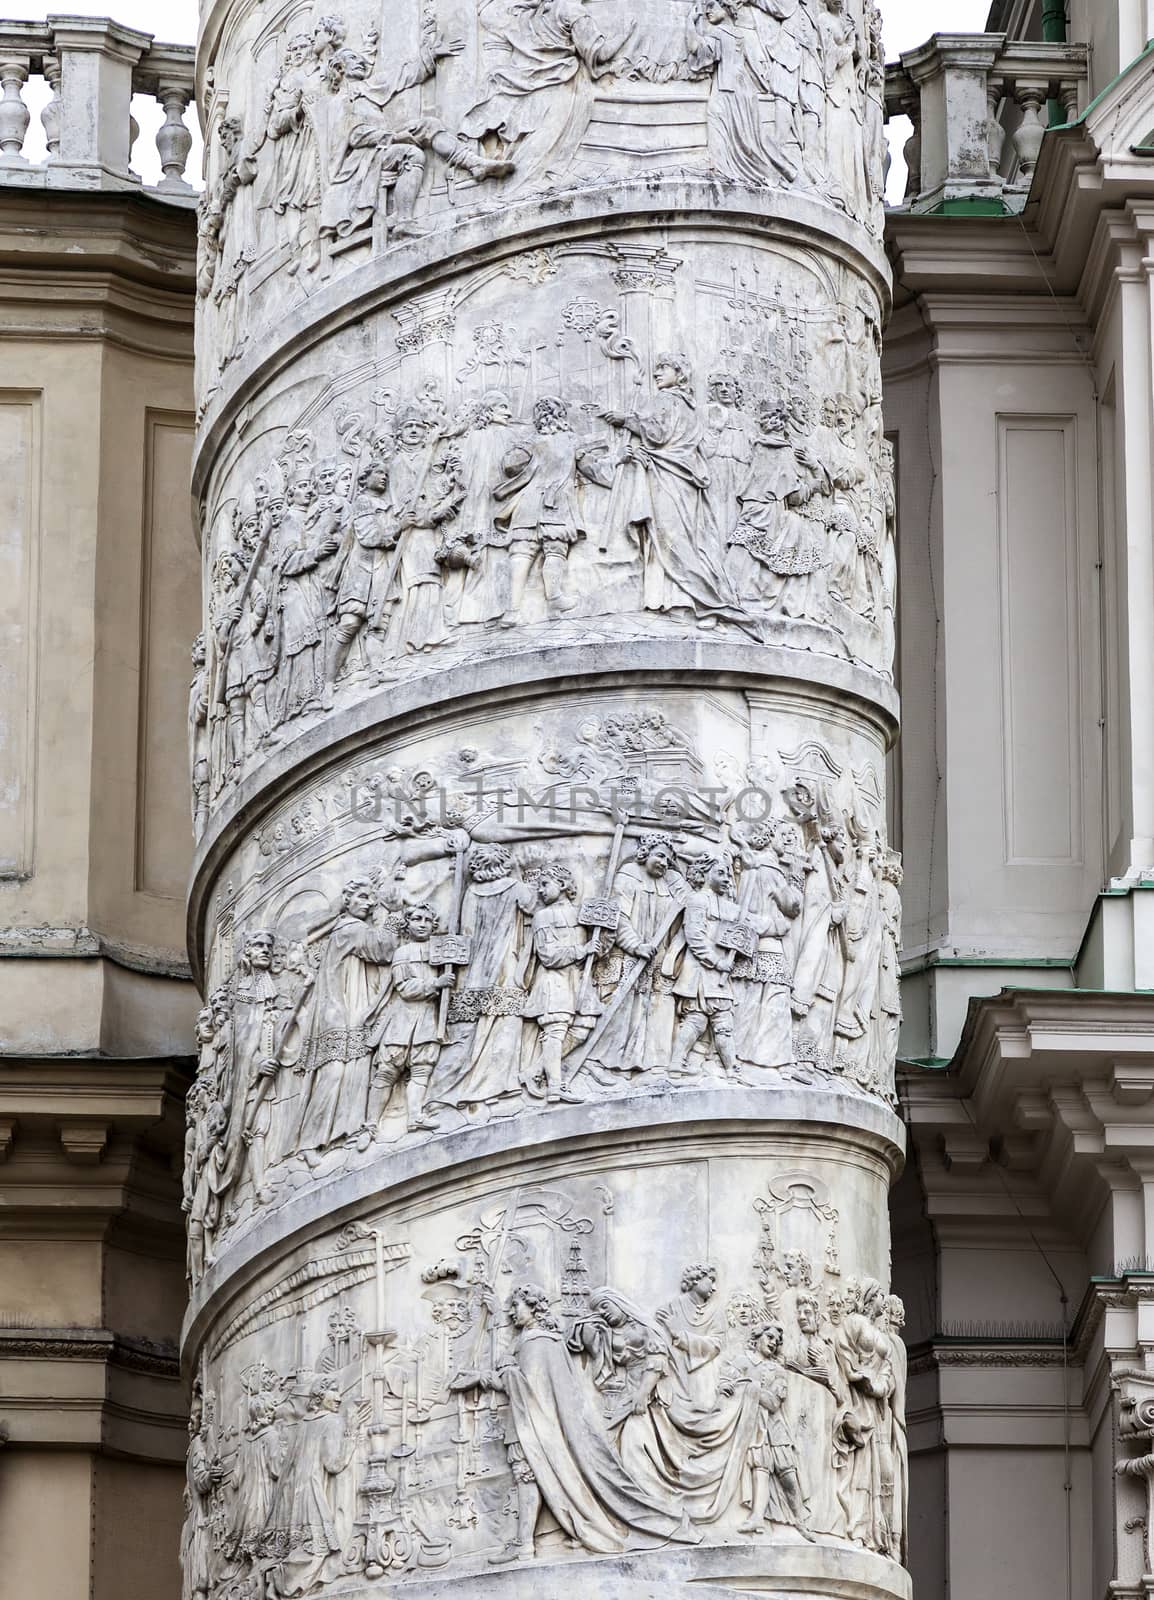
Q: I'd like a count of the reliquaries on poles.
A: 3